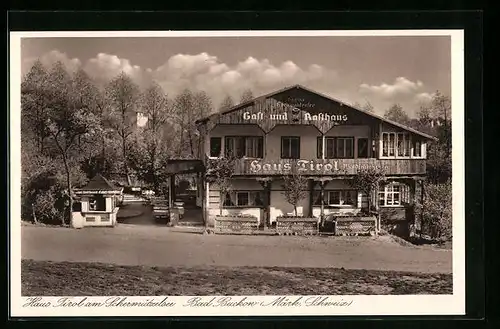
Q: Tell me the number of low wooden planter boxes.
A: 3